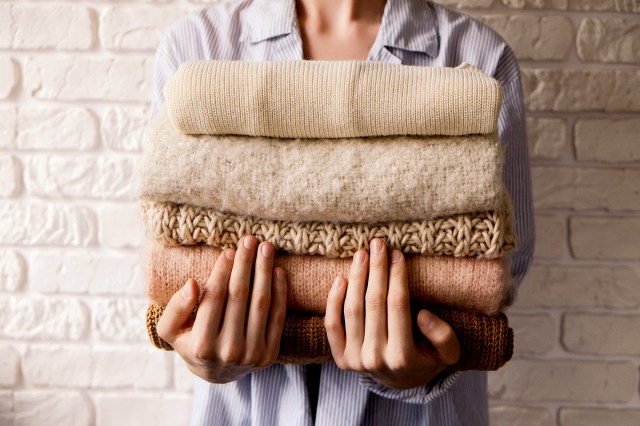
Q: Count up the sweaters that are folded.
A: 5